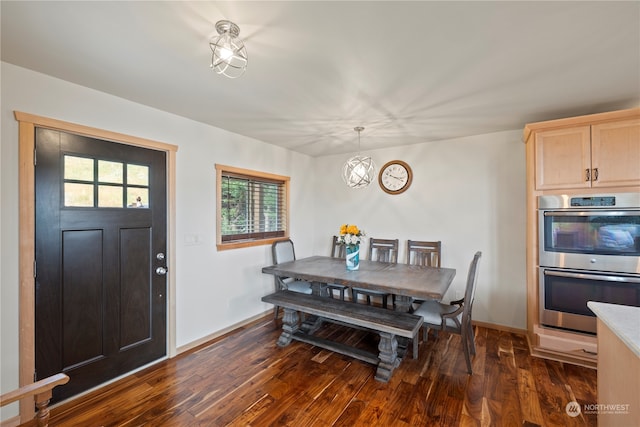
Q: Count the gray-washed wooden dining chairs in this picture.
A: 5